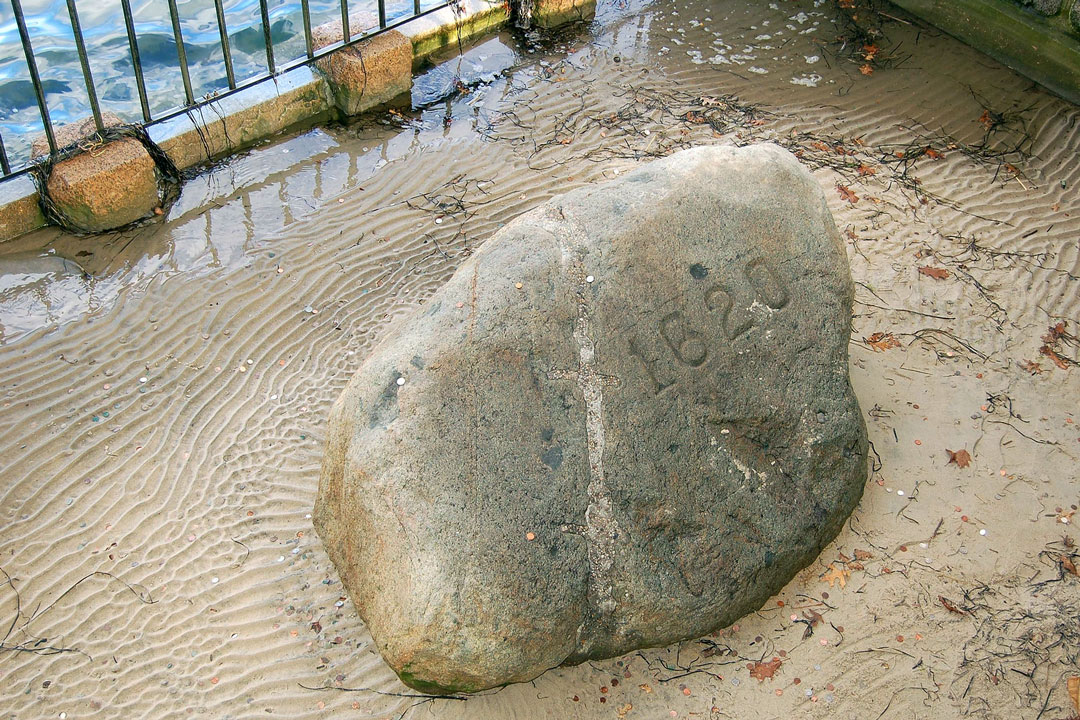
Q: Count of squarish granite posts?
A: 3